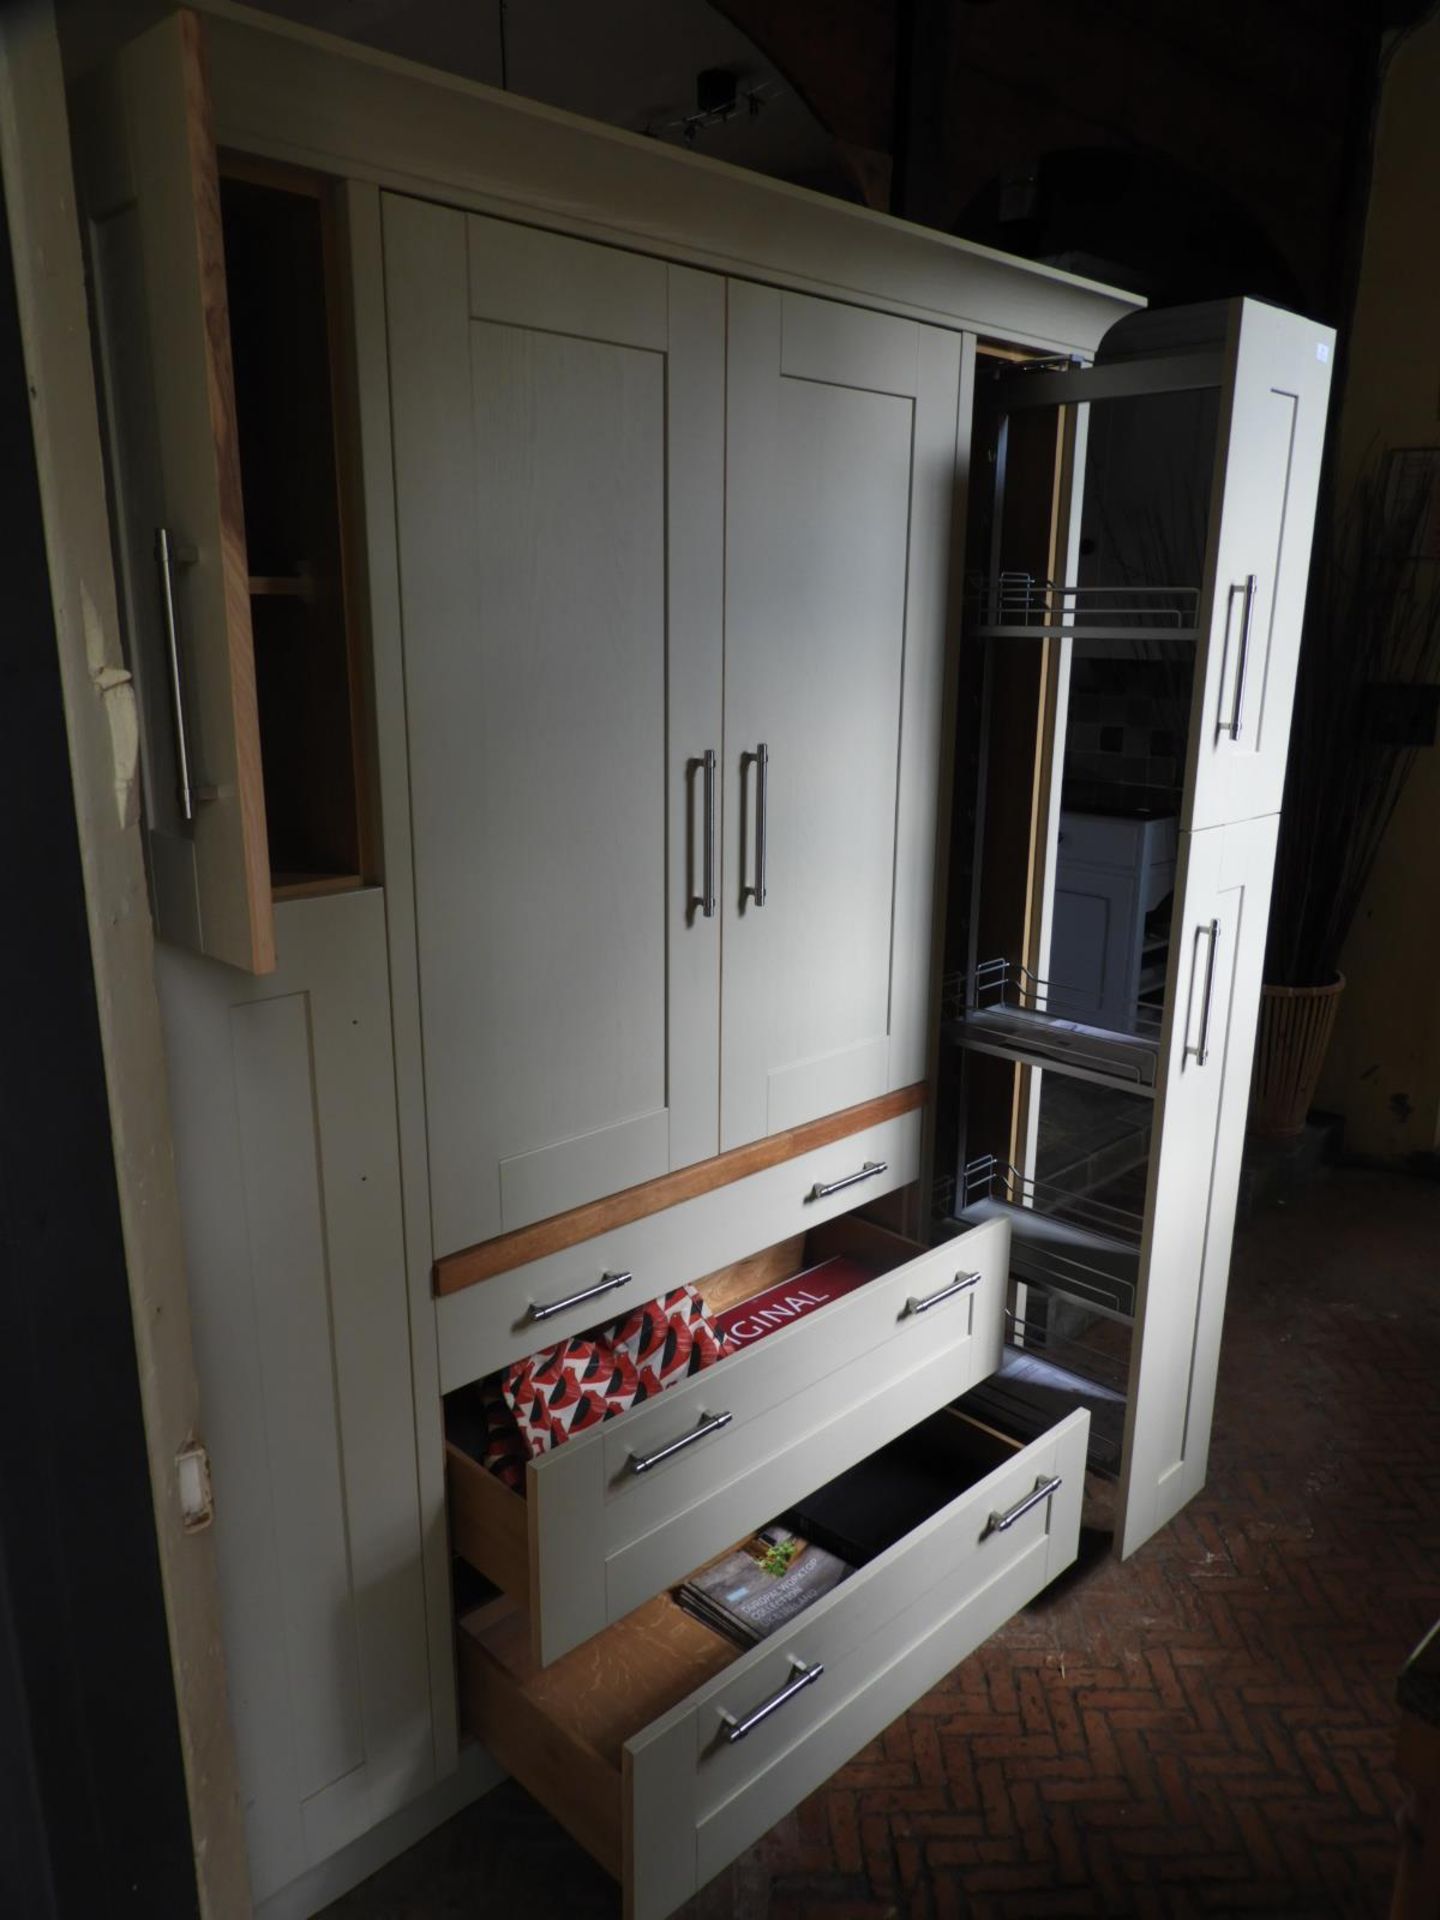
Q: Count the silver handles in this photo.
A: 11